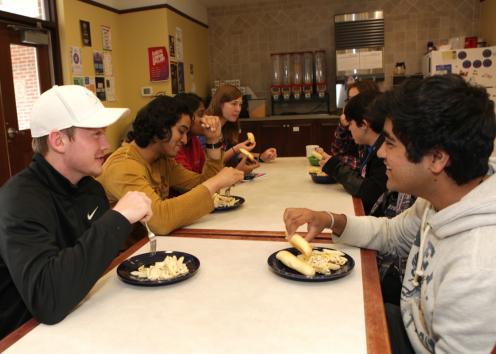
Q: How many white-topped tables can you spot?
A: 2